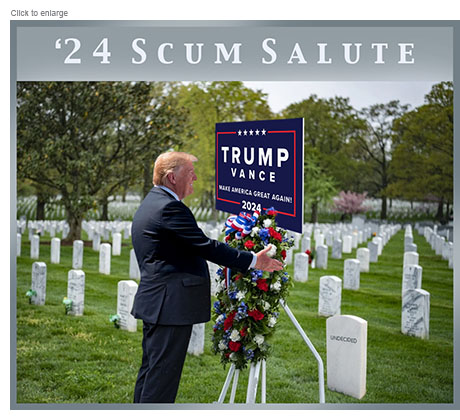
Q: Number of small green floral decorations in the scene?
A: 3